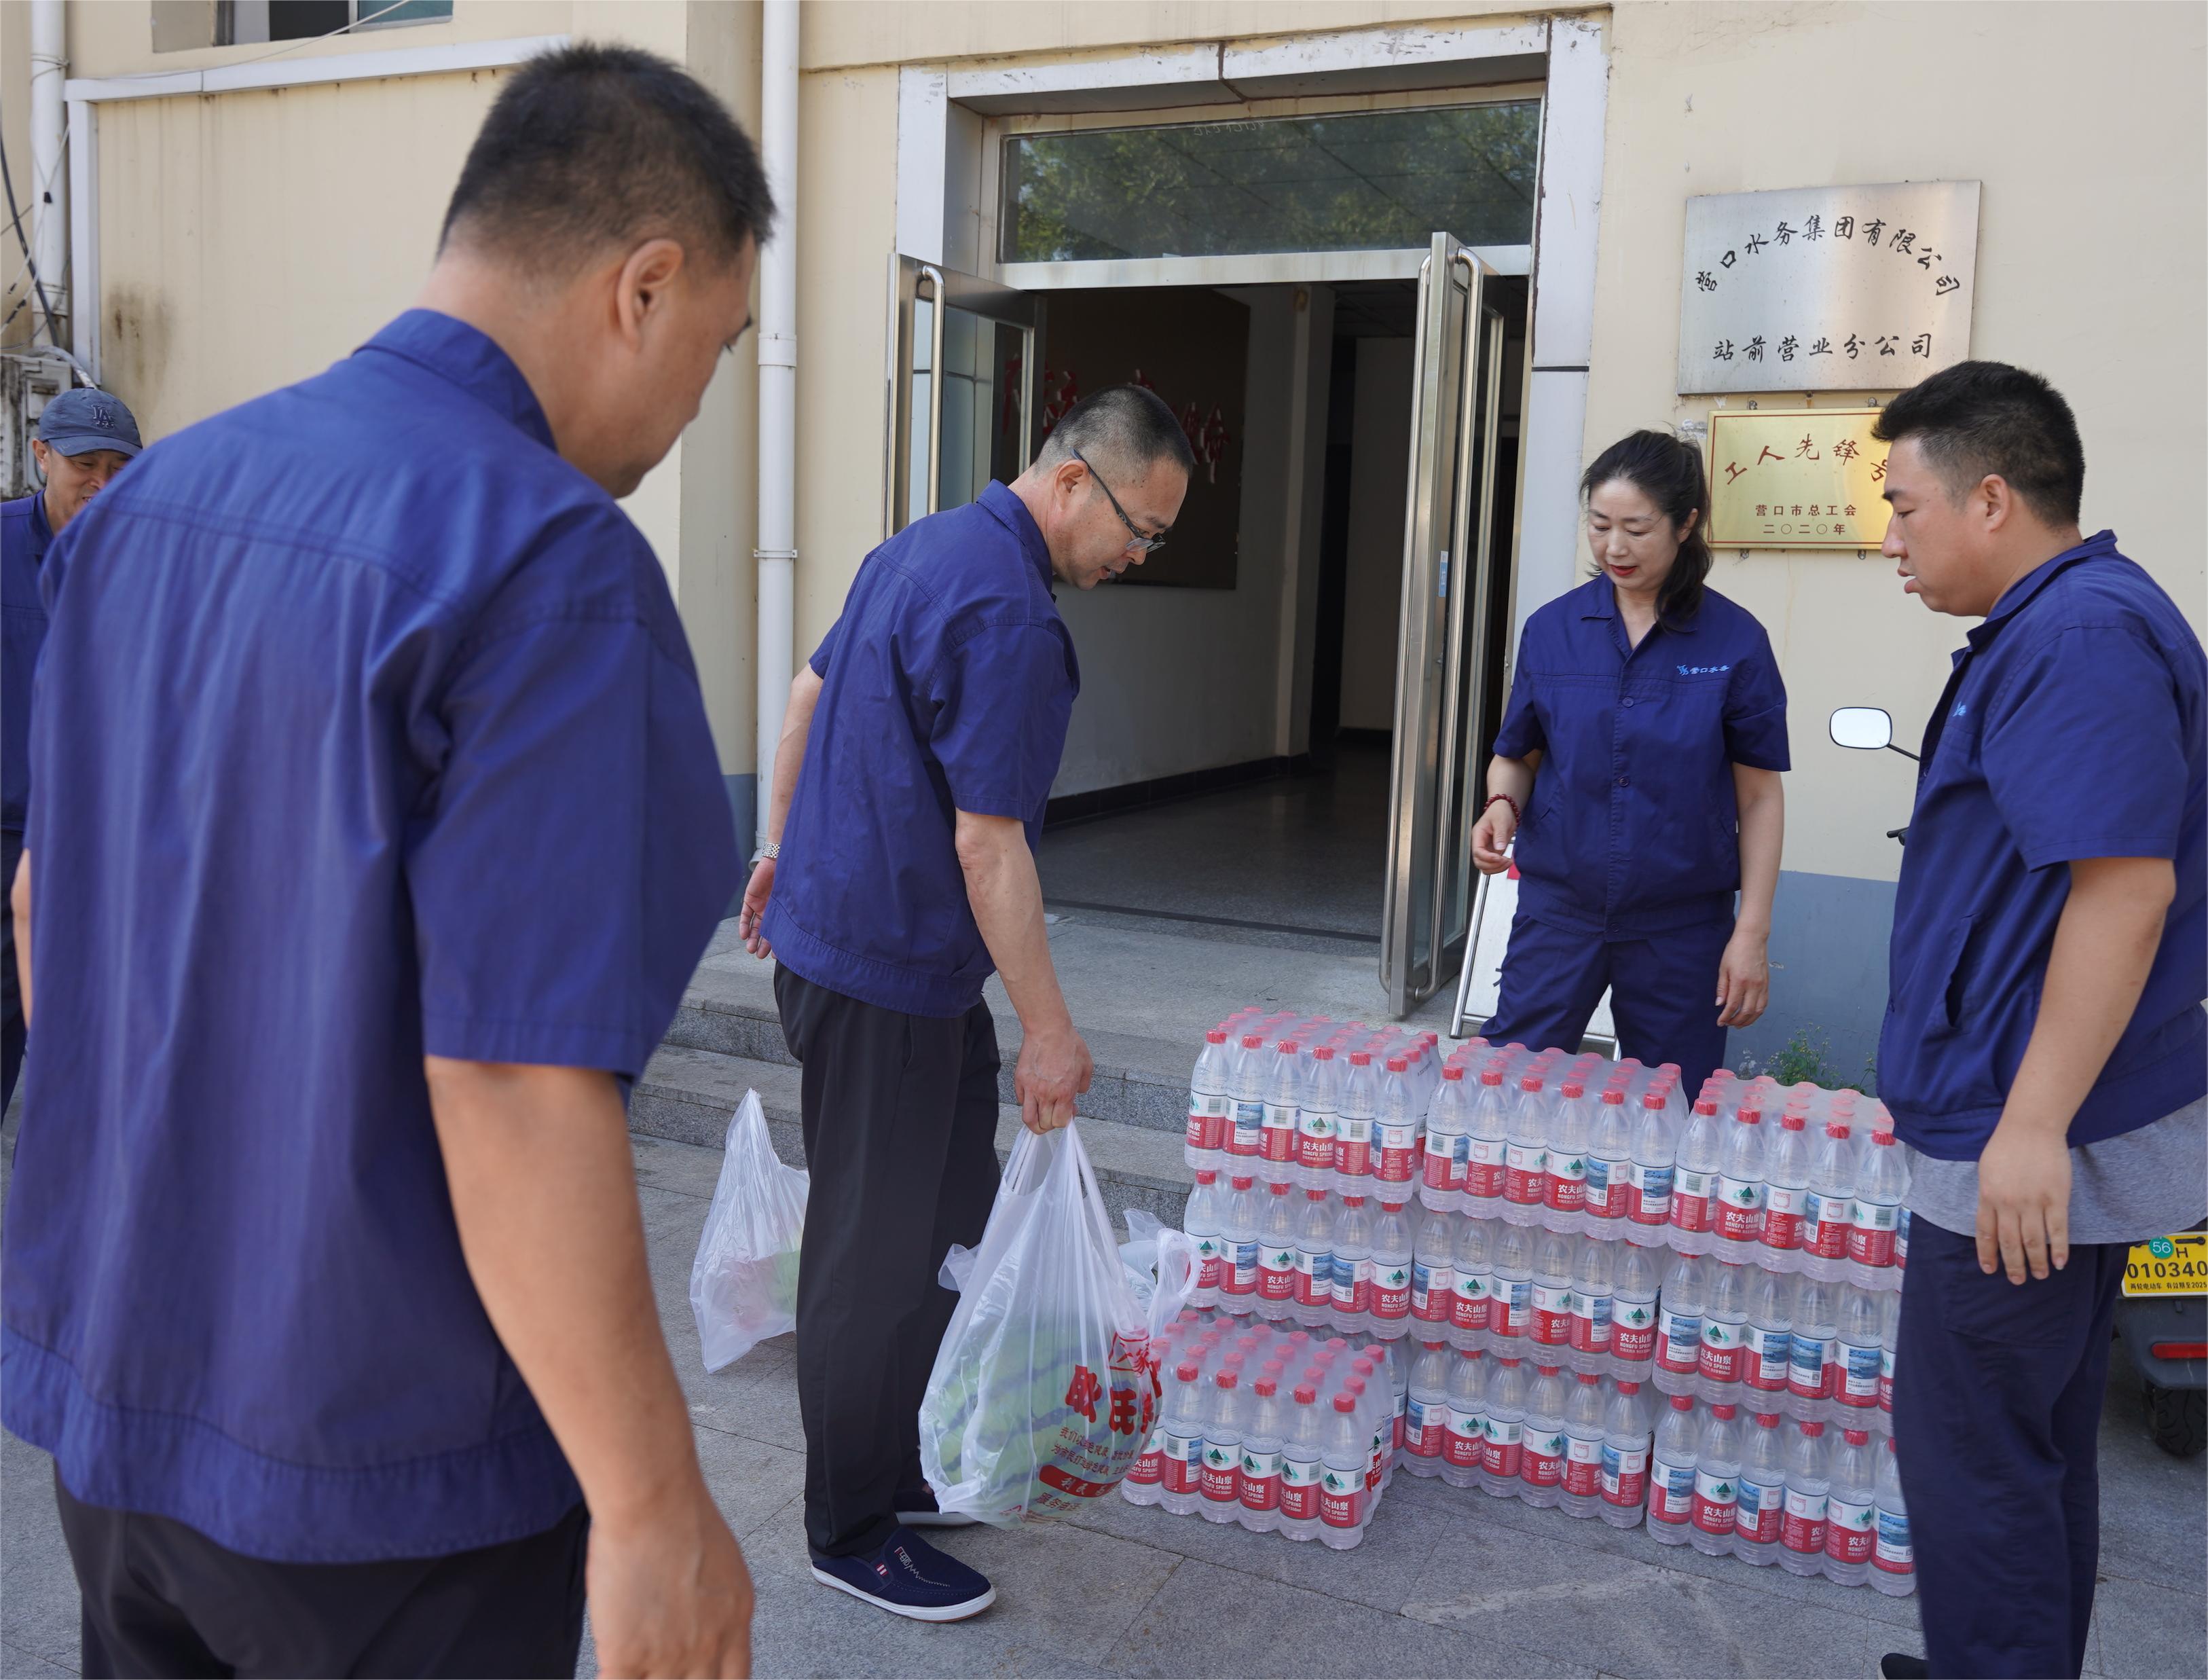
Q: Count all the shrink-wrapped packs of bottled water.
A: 10